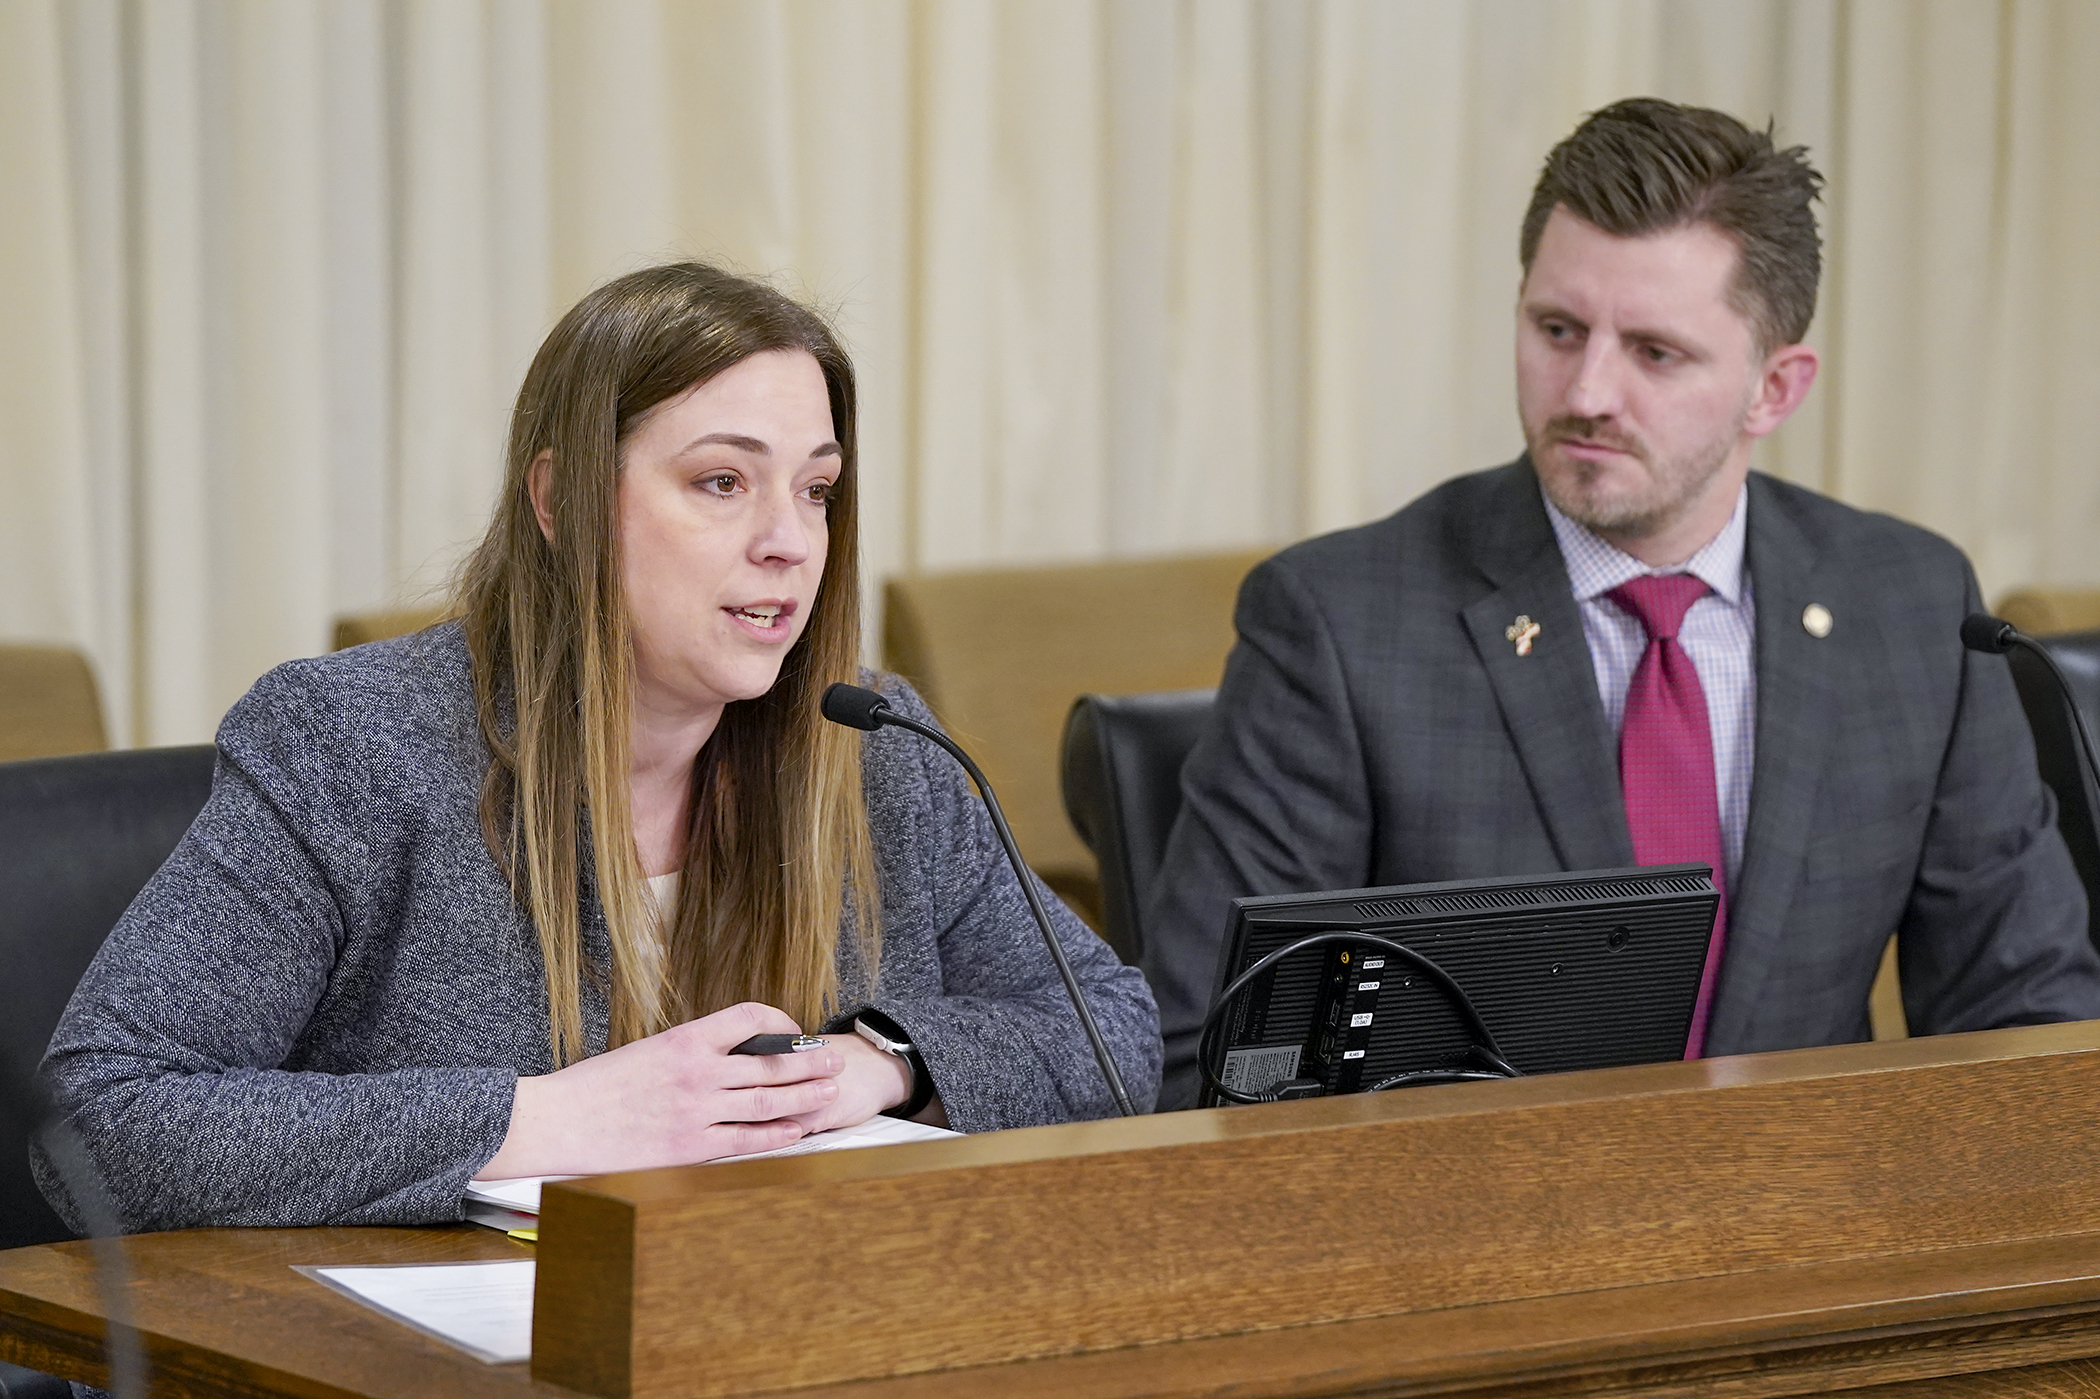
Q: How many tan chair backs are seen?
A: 4